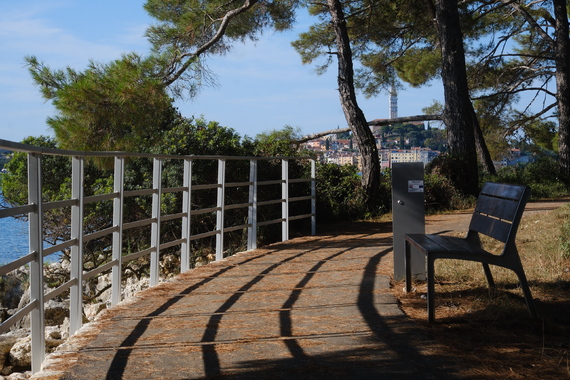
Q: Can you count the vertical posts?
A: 9